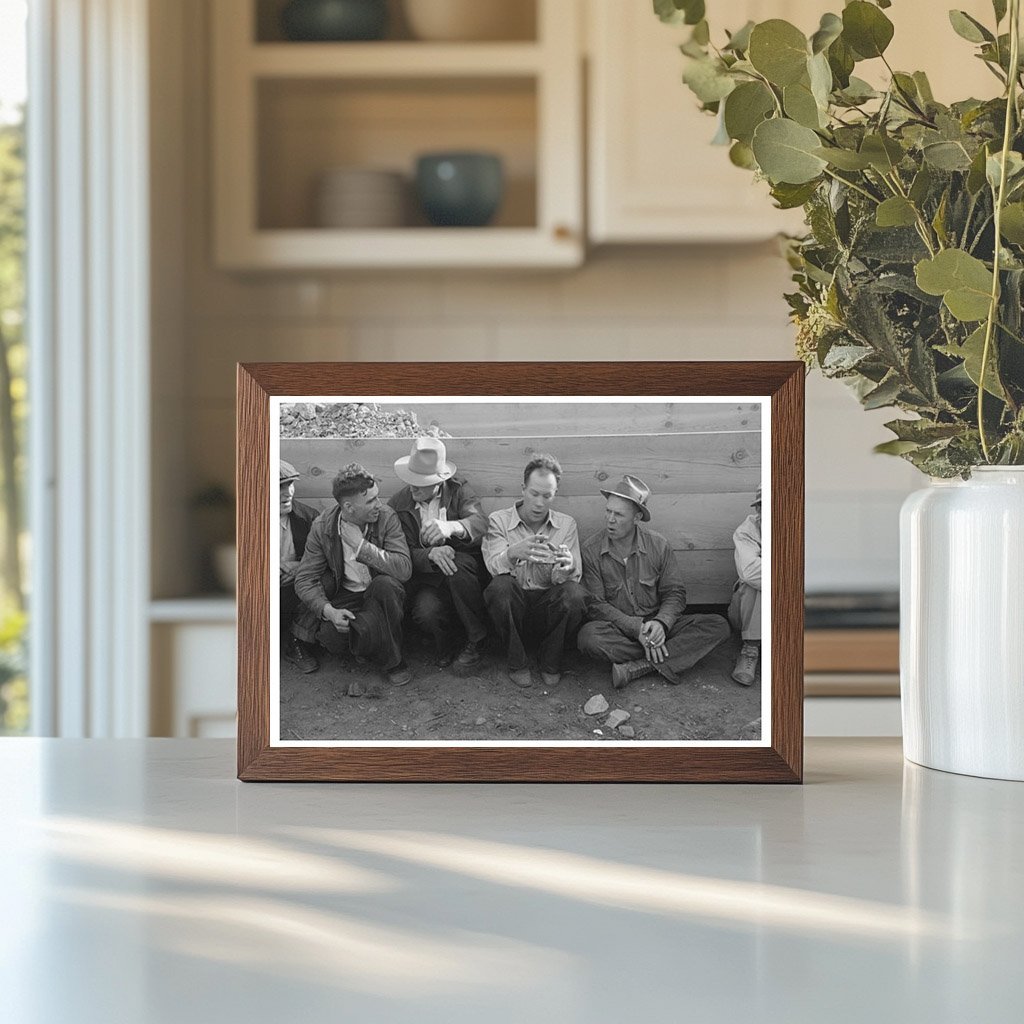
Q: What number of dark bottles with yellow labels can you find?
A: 0